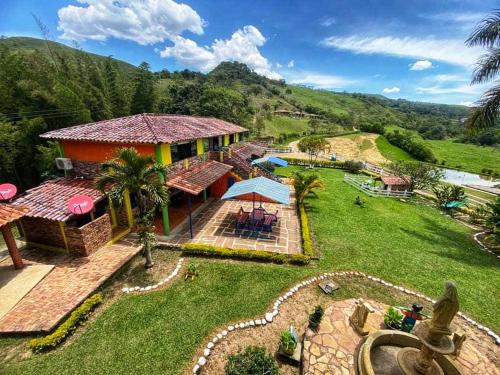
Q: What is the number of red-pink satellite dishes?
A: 2